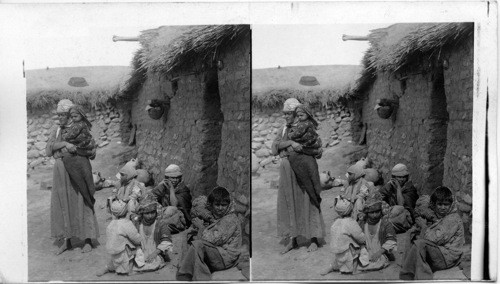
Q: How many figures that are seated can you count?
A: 5